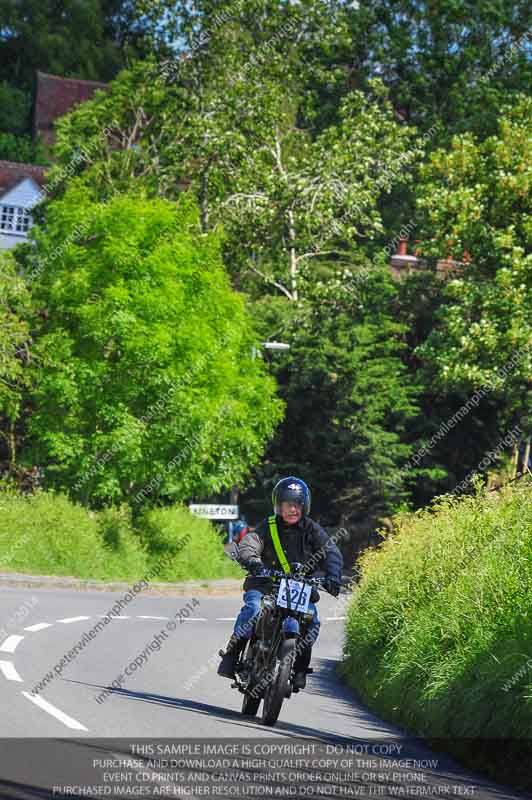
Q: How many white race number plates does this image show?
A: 1